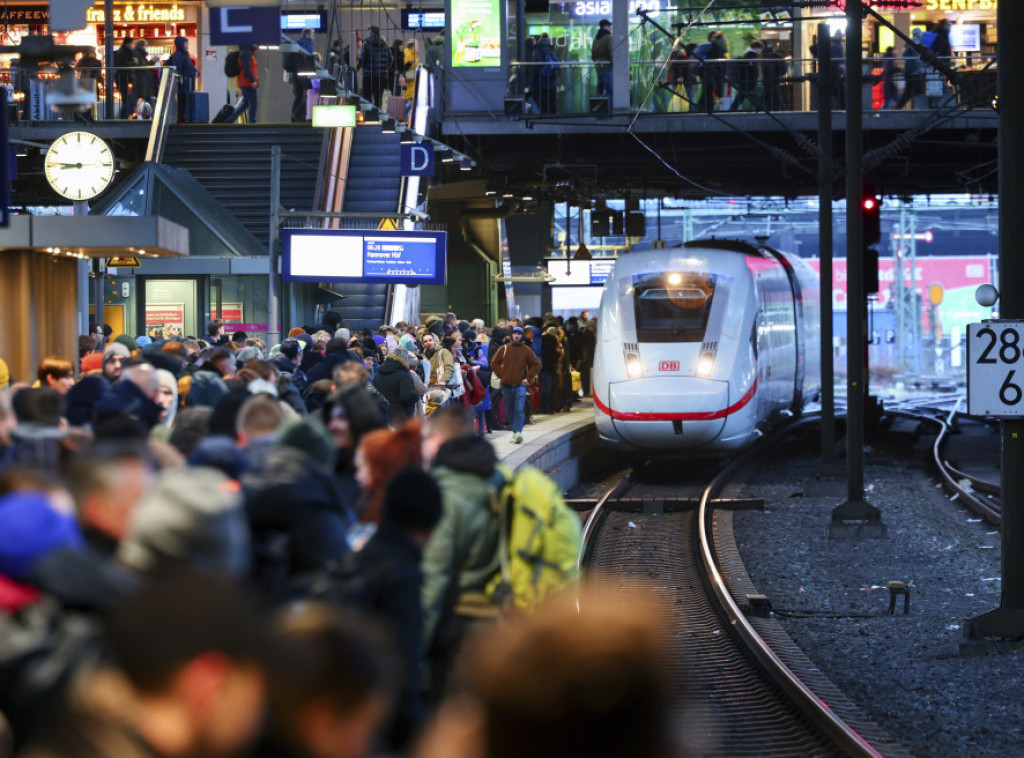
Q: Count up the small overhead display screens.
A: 2